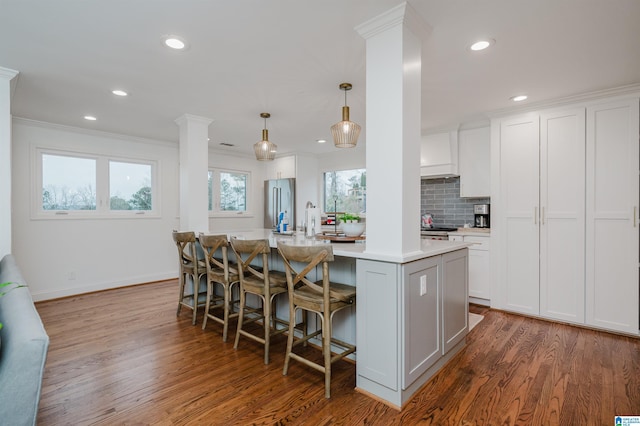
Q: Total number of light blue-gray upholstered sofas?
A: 1